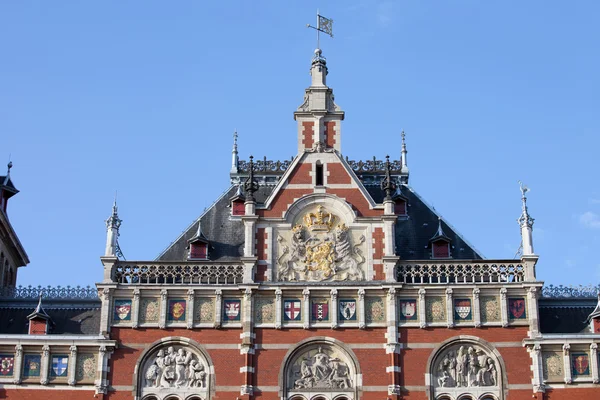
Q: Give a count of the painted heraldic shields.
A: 13